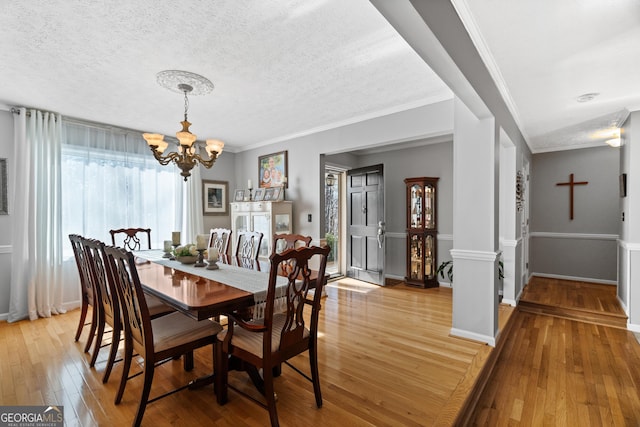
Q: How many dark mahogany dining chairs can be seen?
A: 8